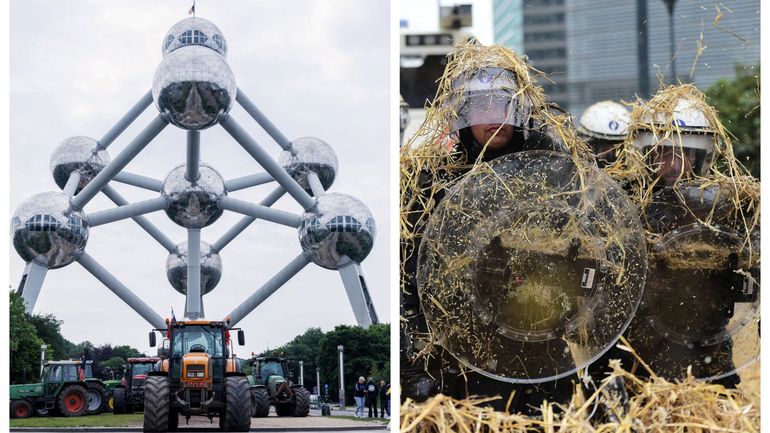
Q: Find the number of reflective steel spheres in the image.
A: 8